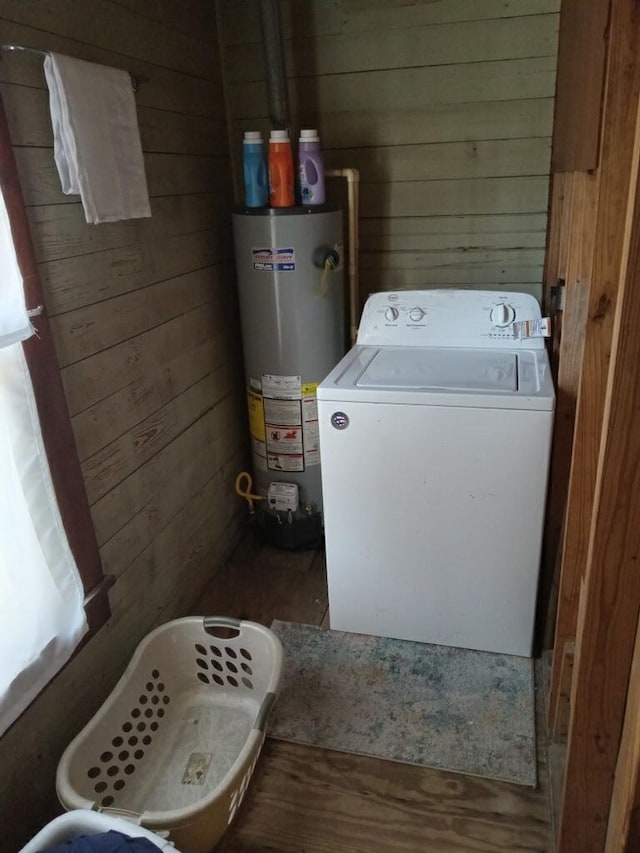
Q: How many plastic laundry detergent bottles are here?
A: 3